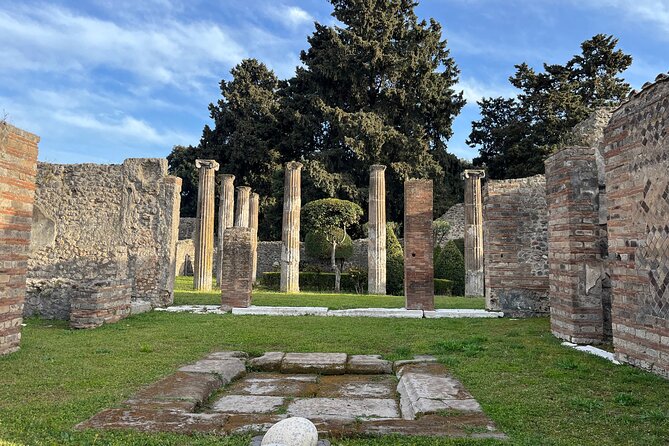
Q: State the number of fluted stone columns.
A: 7